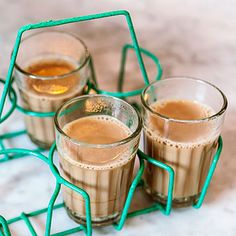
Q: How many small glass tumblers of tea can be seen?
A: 3